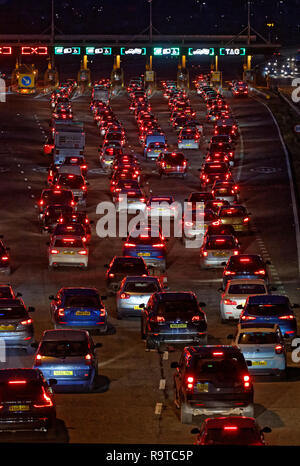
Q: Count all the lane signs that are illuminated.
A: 8